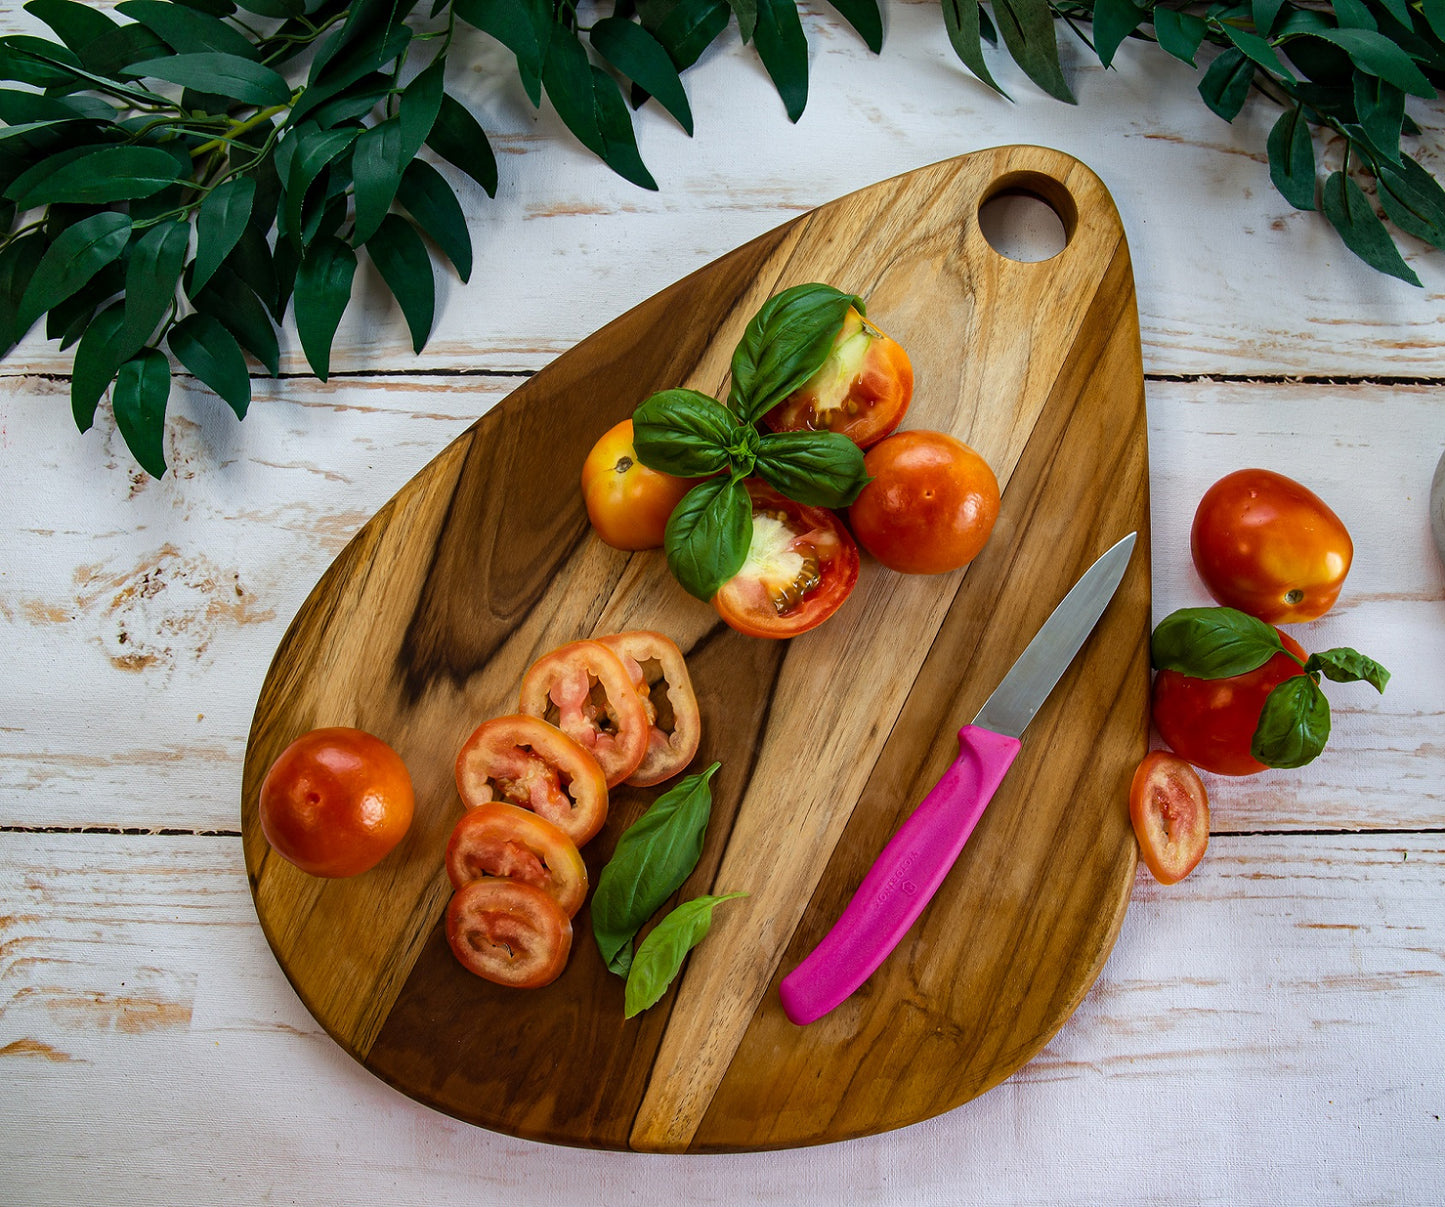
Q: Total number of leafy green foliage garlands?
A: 2